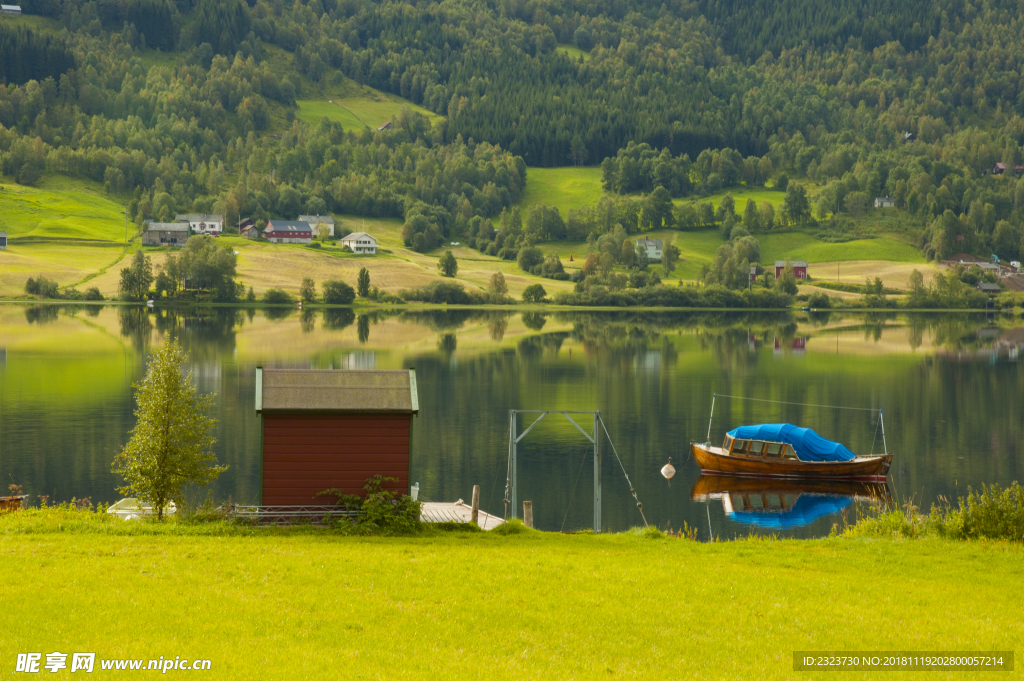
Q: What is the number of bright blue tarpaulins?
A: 1